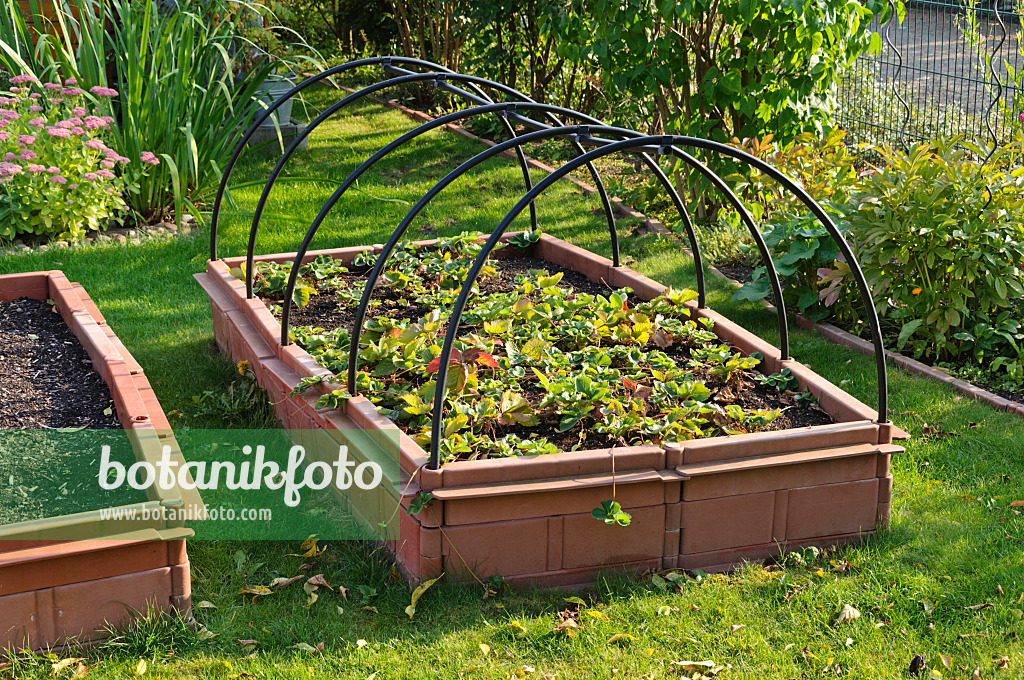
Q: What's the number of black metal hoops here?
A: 5